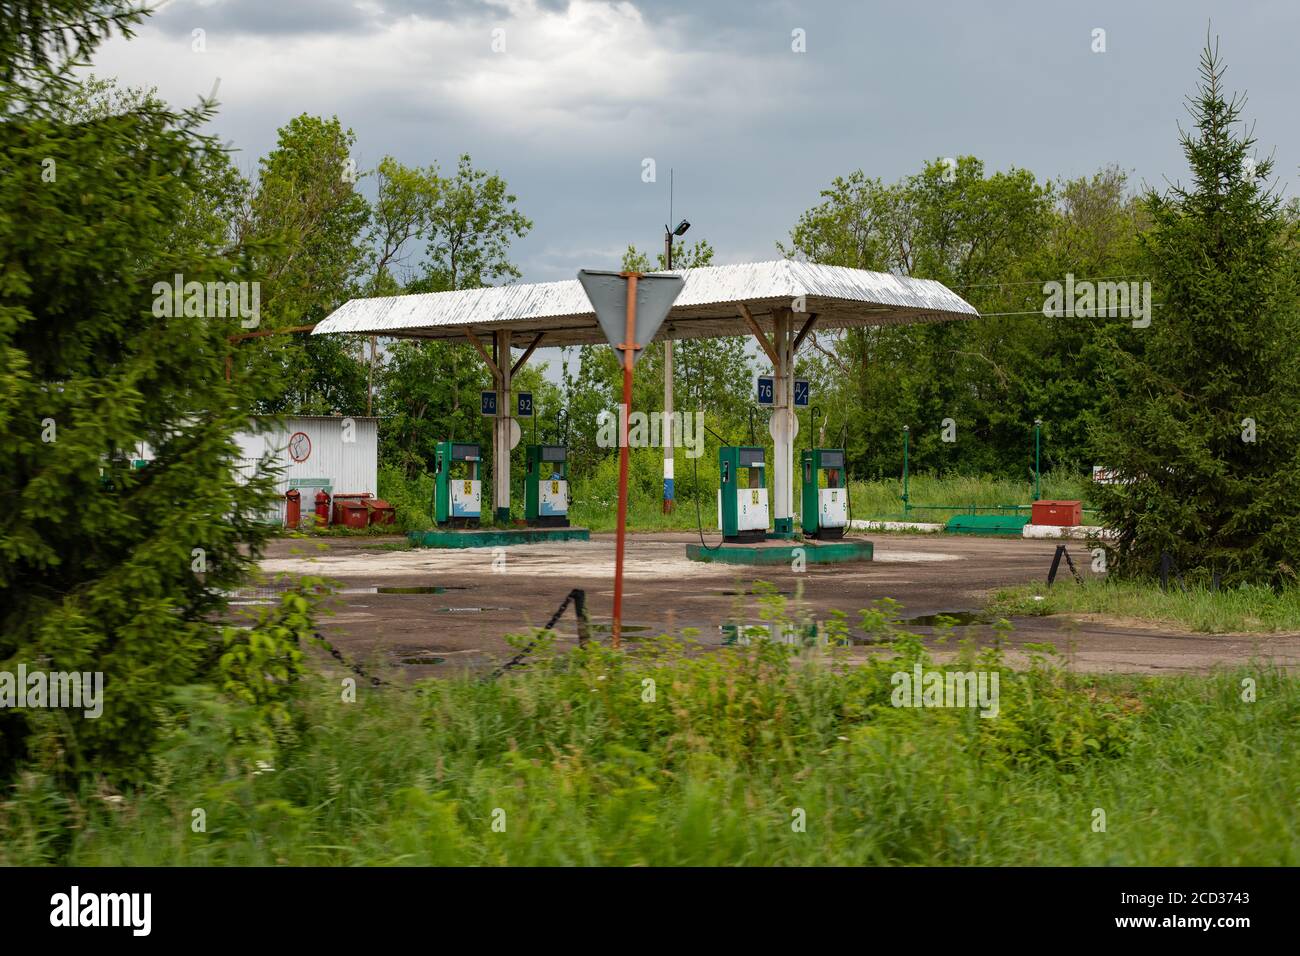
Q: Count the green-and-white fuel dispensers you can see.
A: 4